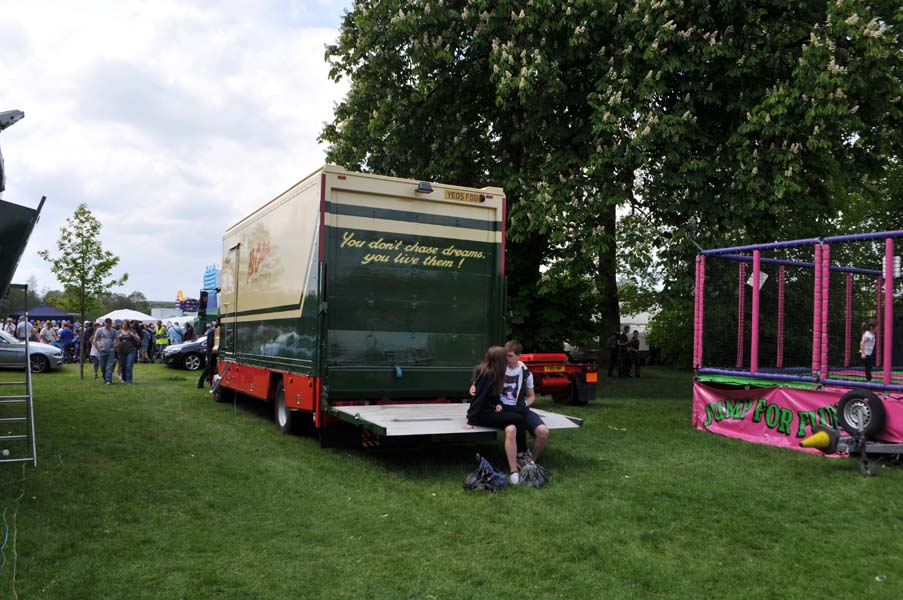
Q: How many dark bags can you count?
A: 2